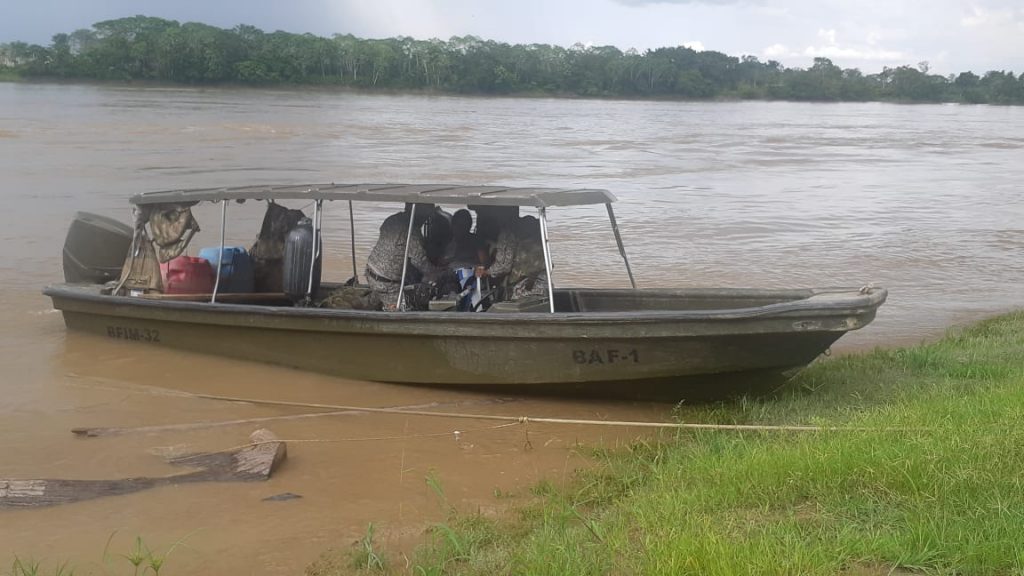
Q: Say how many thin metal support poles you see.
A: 7